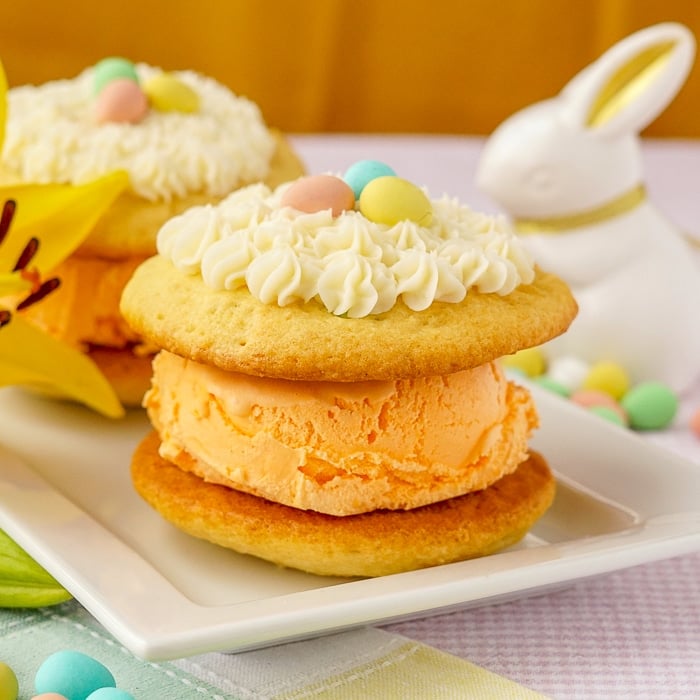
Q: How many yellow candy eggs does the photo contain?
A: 5